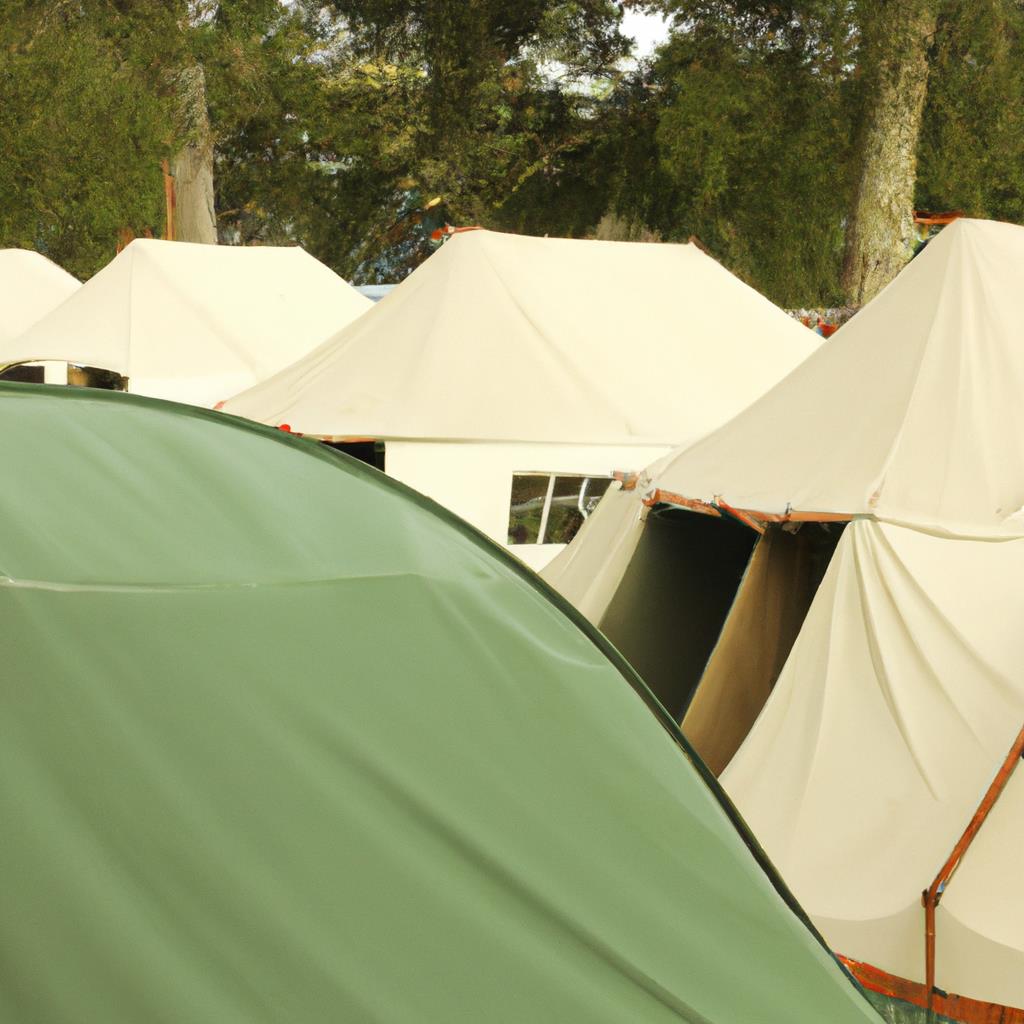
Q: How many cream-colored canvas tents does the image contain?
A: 4